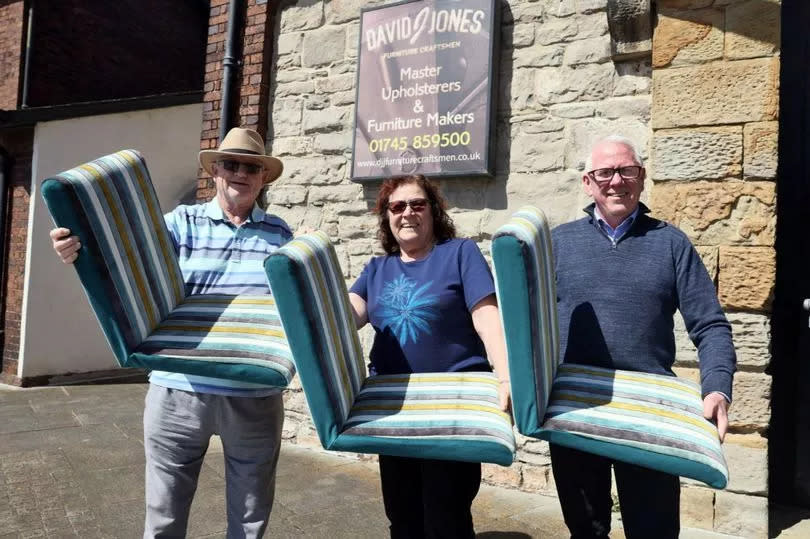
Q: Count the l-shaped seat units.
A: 3